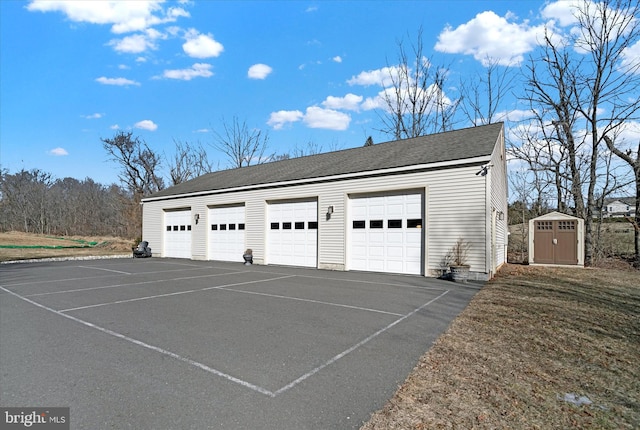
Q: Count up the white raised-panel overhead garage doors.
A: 4